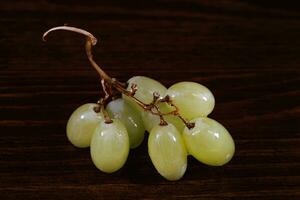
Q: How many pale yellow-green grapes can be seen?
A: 8